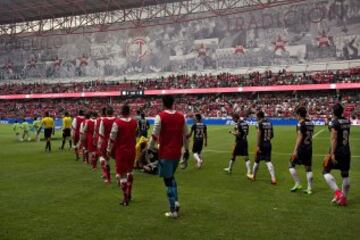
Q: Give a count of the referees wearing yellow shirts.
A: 2